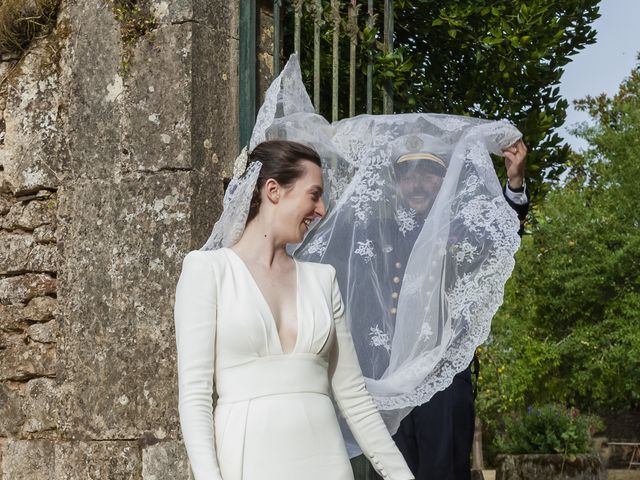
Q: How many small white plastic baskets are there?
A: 0